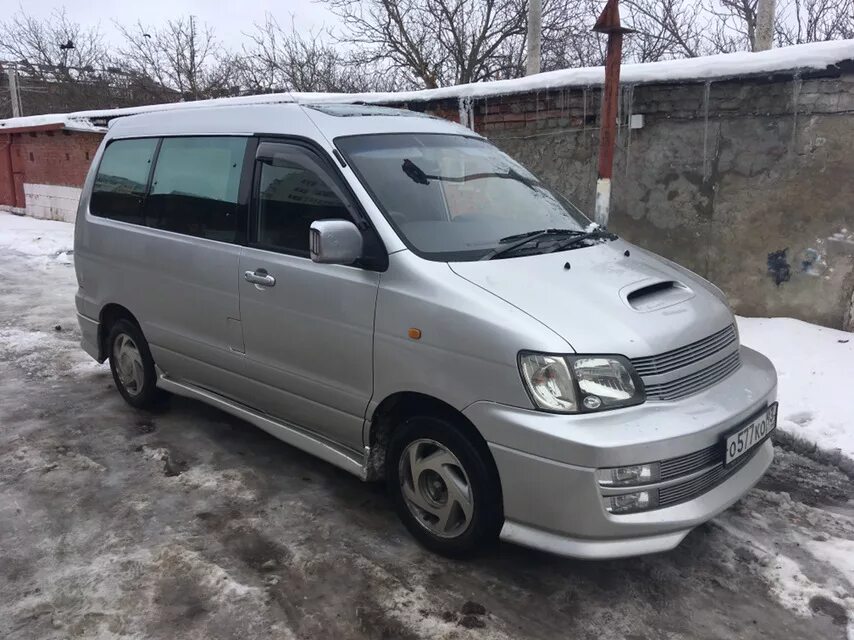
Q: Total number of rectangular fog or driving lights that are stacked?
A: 2